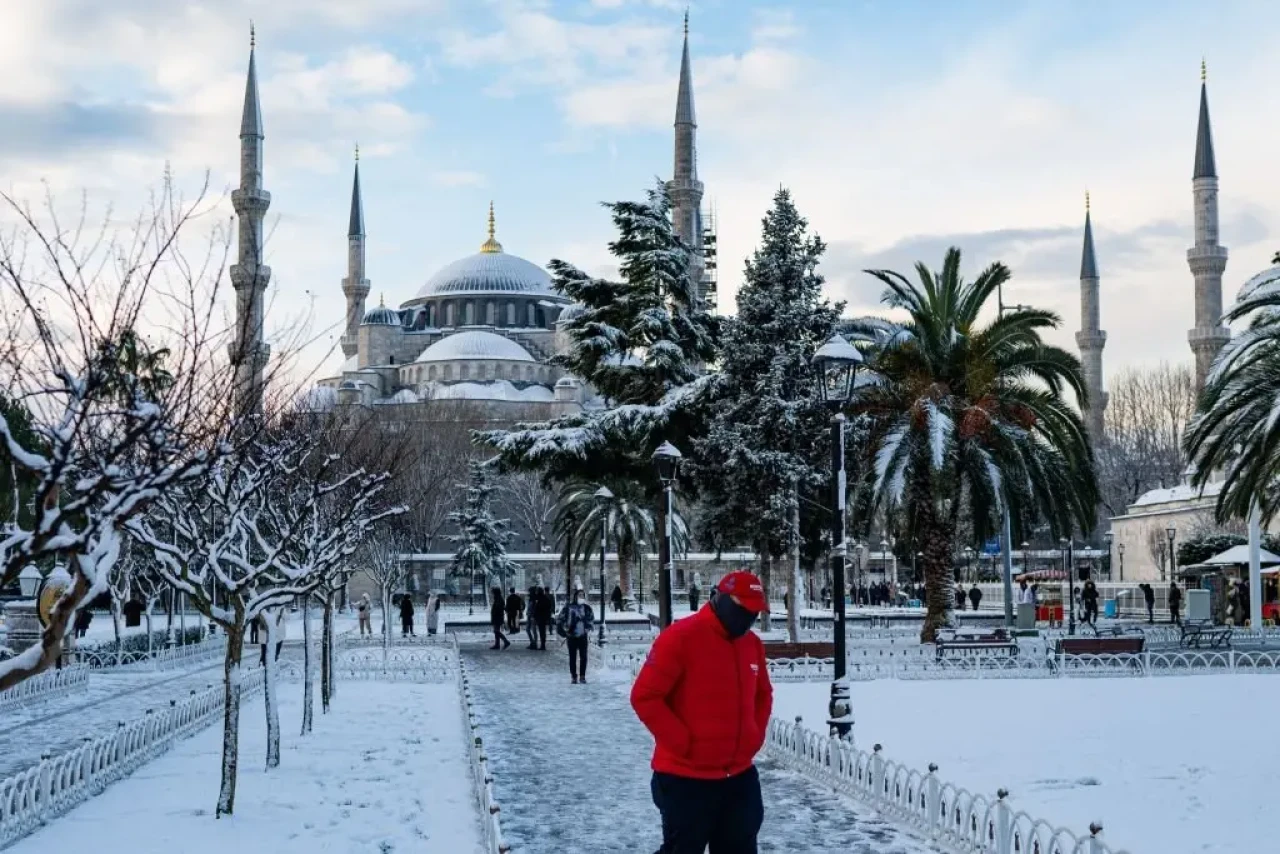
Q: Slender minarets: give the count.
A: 5